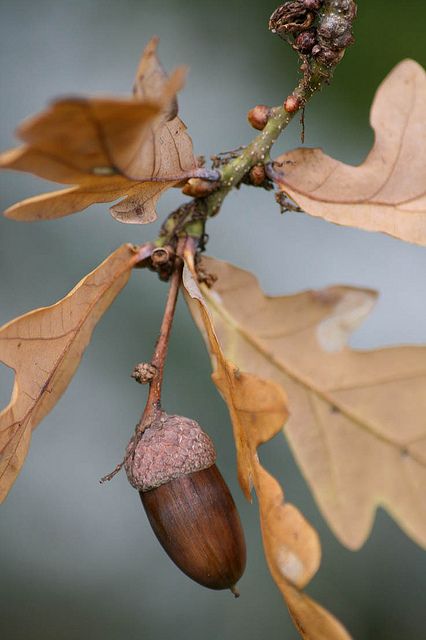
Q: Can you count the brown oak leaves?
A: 5